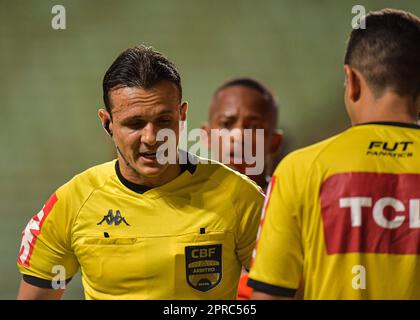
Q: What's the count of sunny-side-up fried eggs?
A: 0